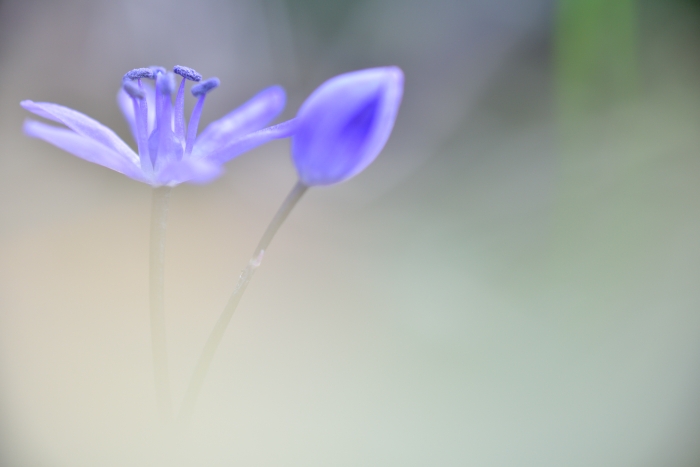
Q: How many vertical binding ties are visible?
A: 0